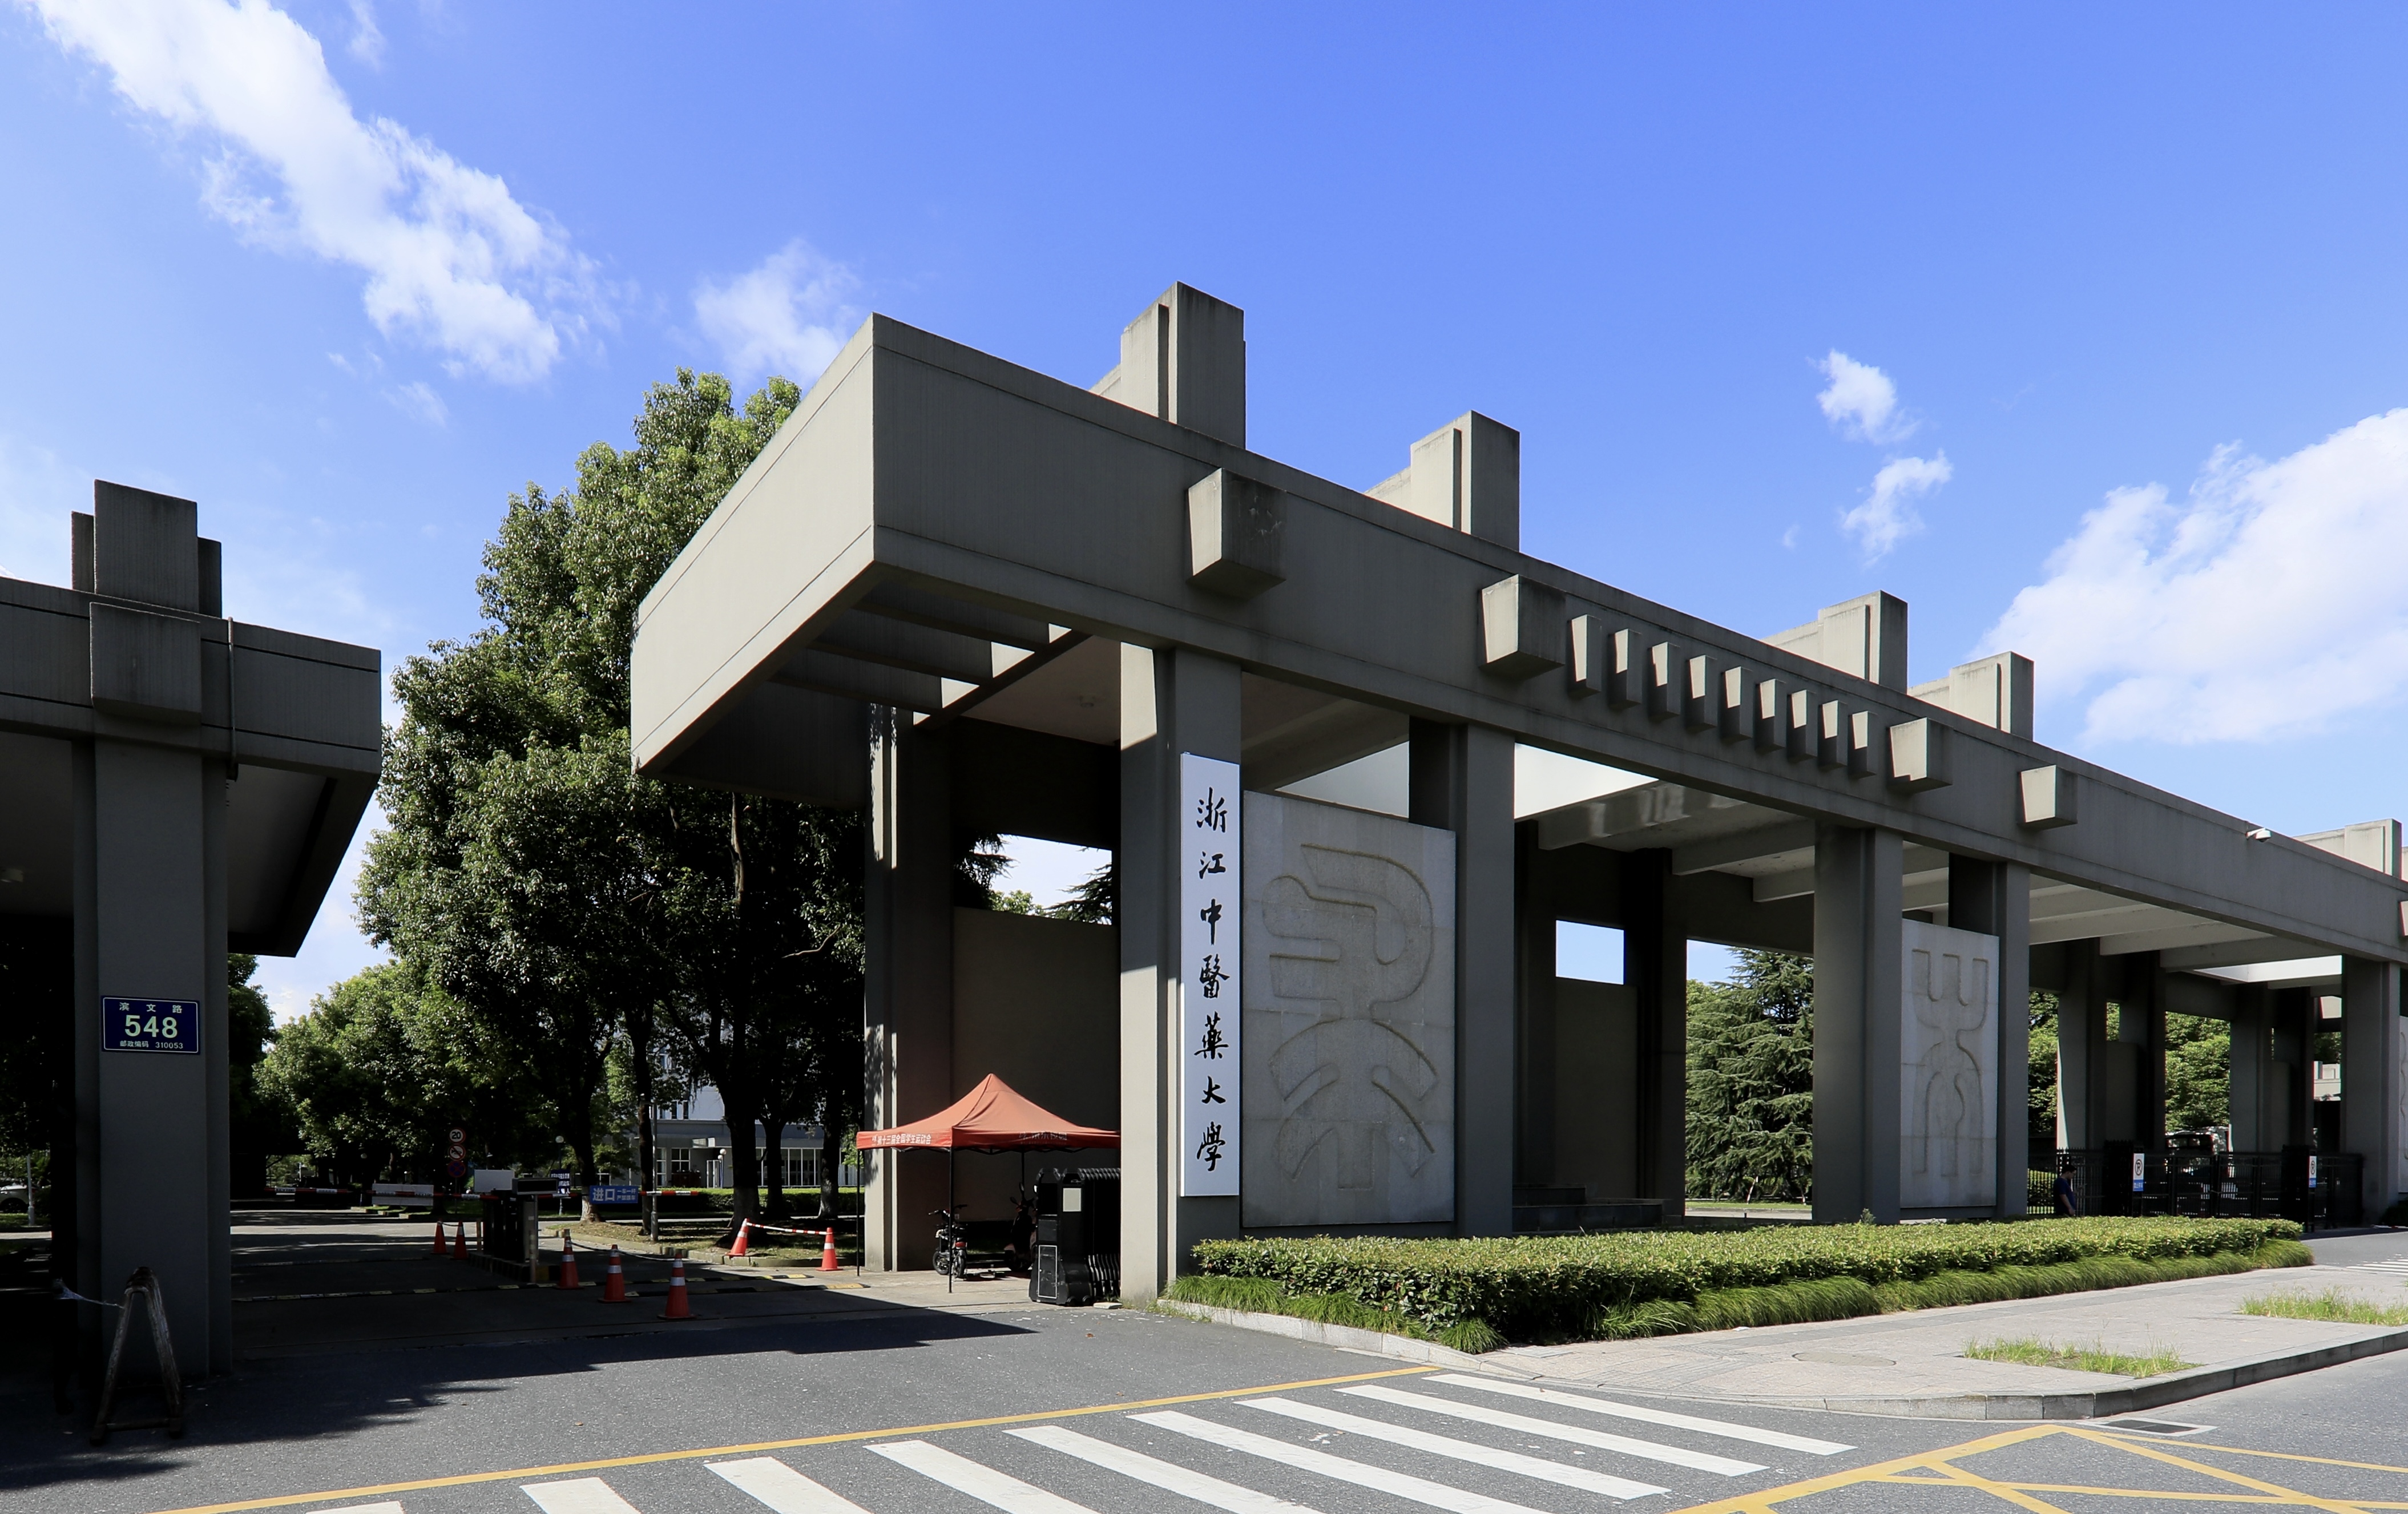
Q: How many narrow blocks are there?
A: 9